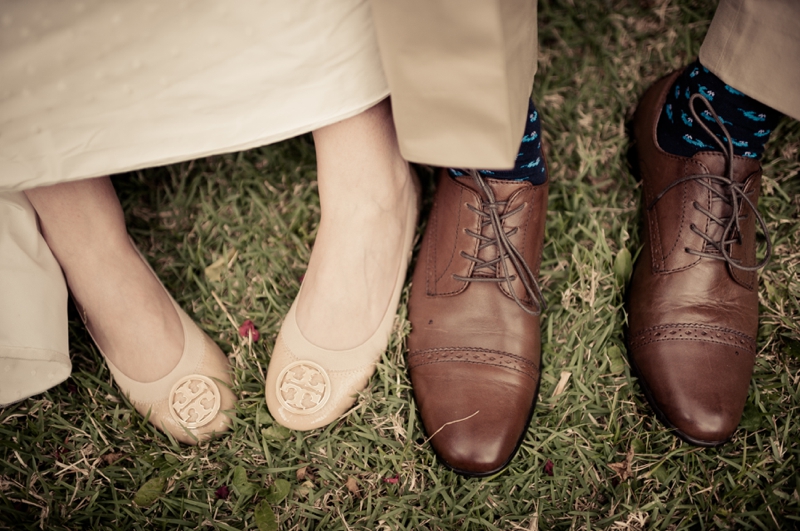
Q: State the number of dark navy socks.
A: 2